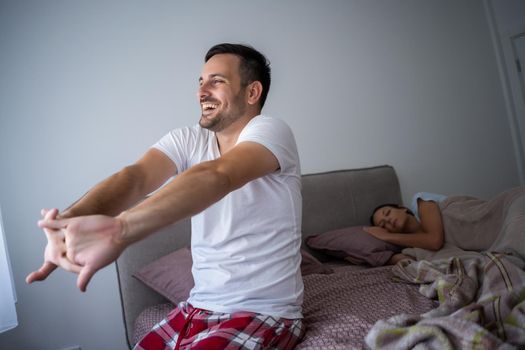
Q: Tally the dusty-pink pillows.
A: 2